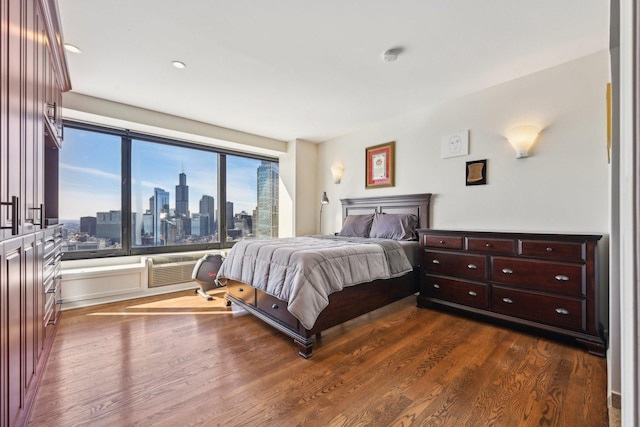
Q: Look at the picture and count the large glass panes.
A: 3